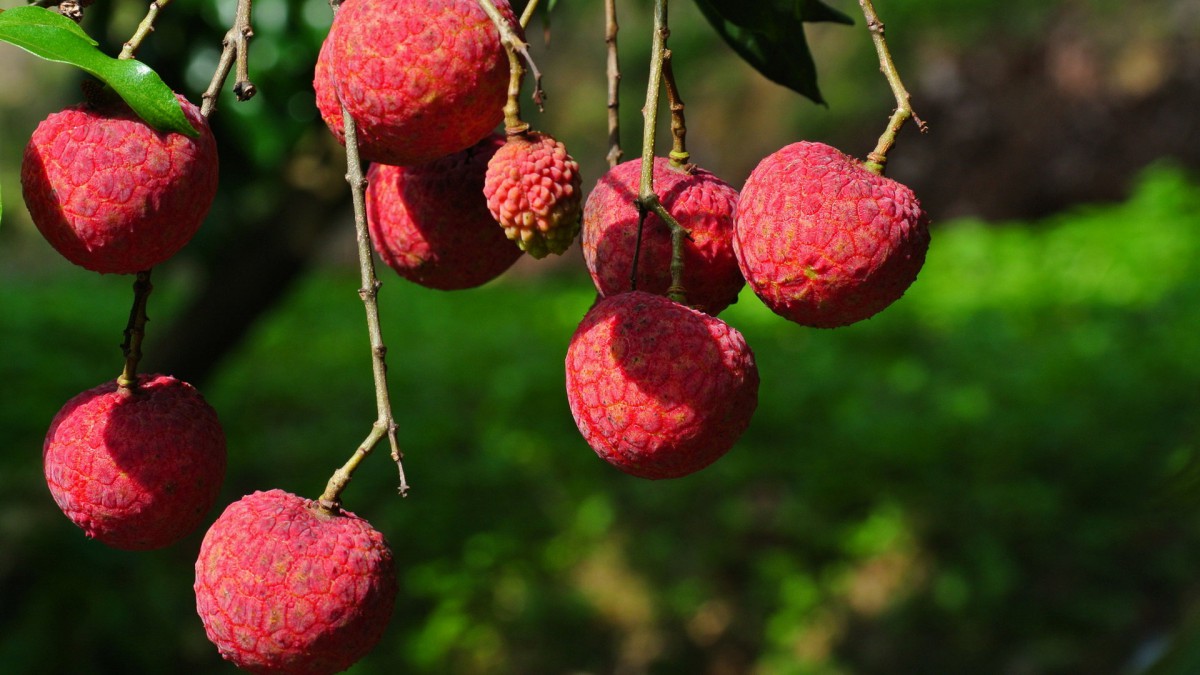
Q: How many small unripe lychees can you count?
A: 1